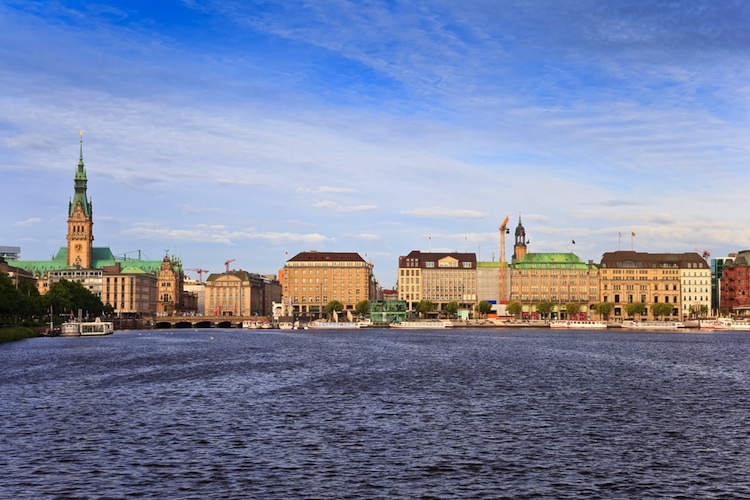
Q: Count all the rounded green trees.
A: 11